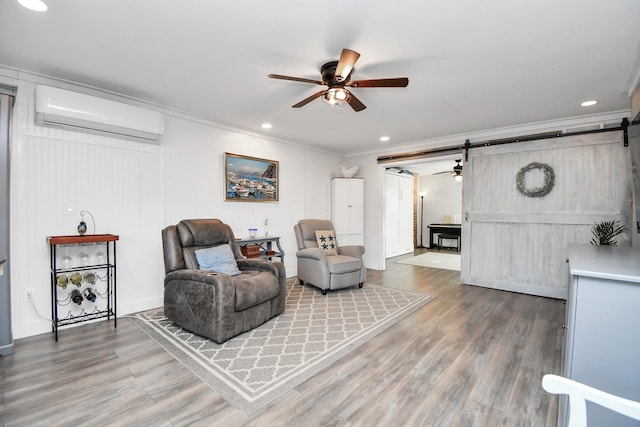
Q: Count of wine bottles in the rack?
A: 5